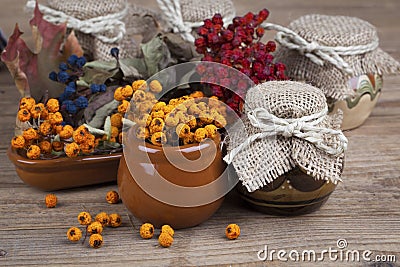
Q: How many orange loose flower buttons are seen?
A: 12